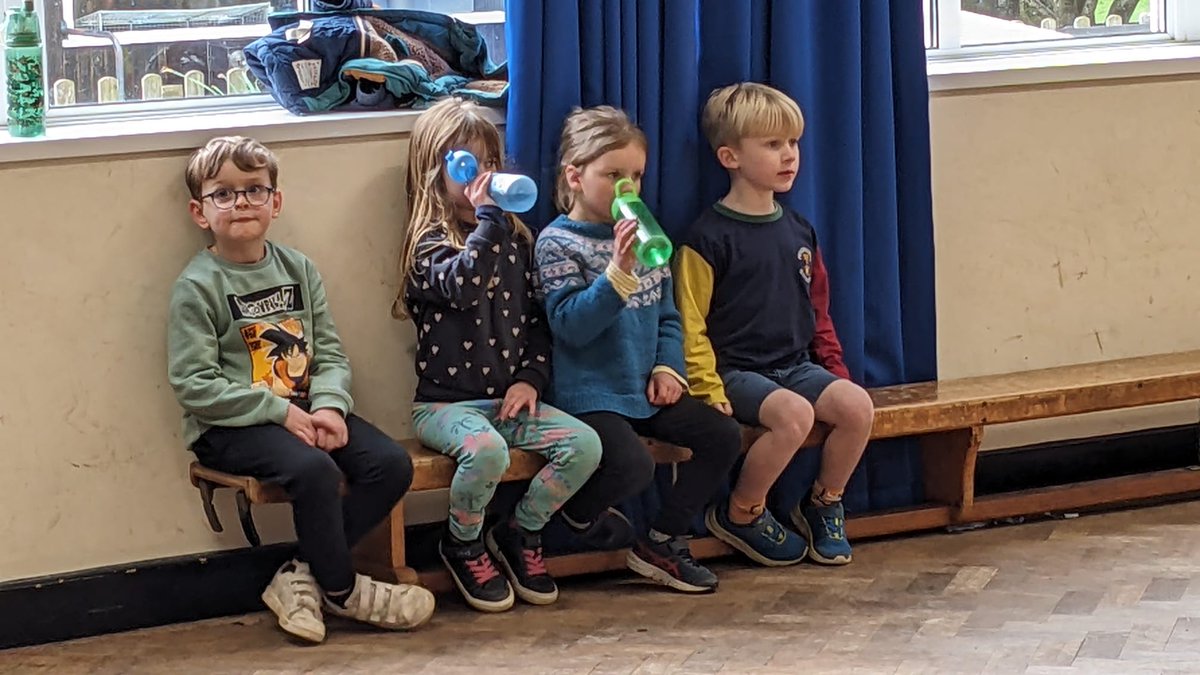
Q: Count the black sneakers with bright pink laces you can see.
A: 2